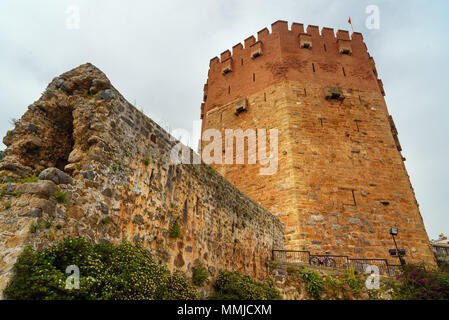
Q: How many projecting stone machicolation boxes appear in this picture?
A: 6